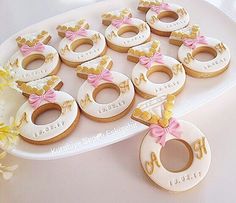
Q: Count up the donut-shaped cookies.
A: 9